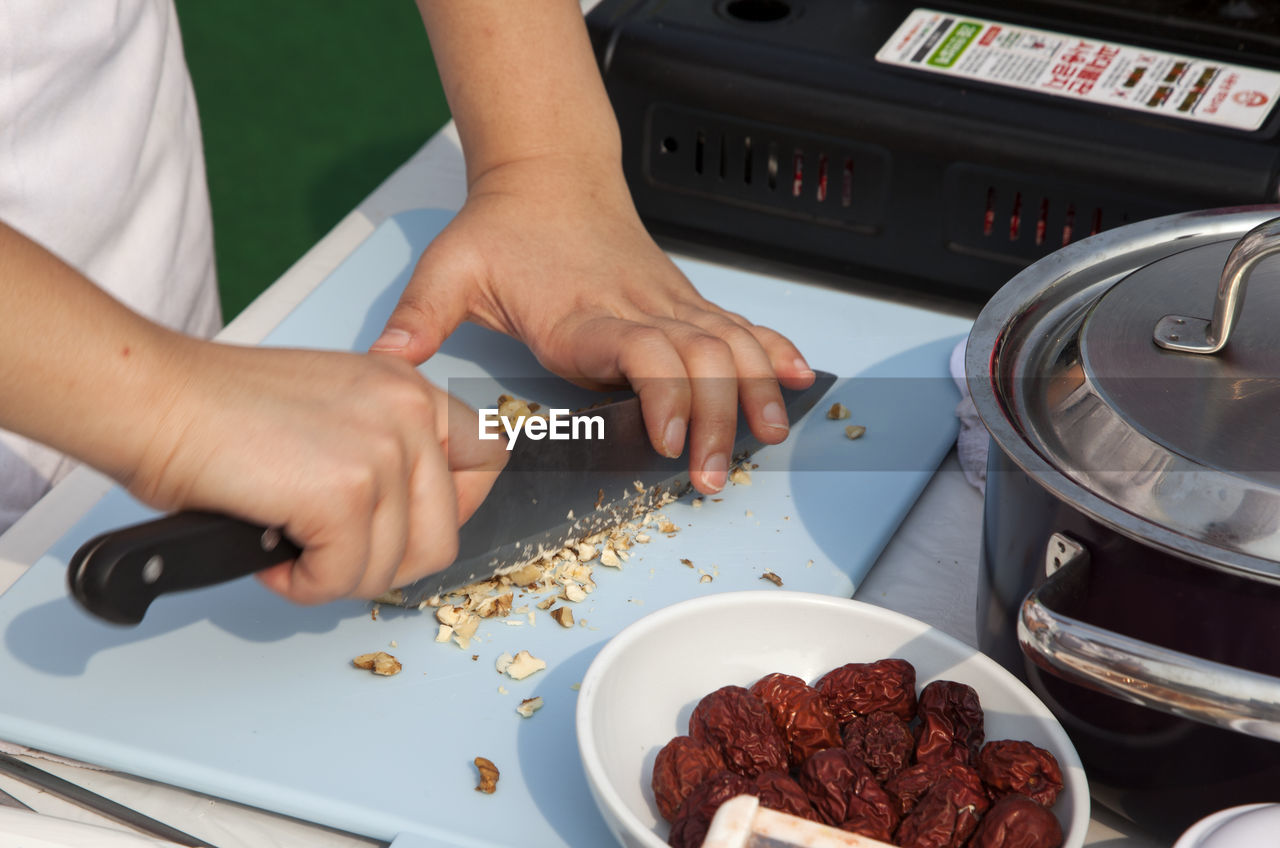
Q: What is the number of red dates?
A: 13